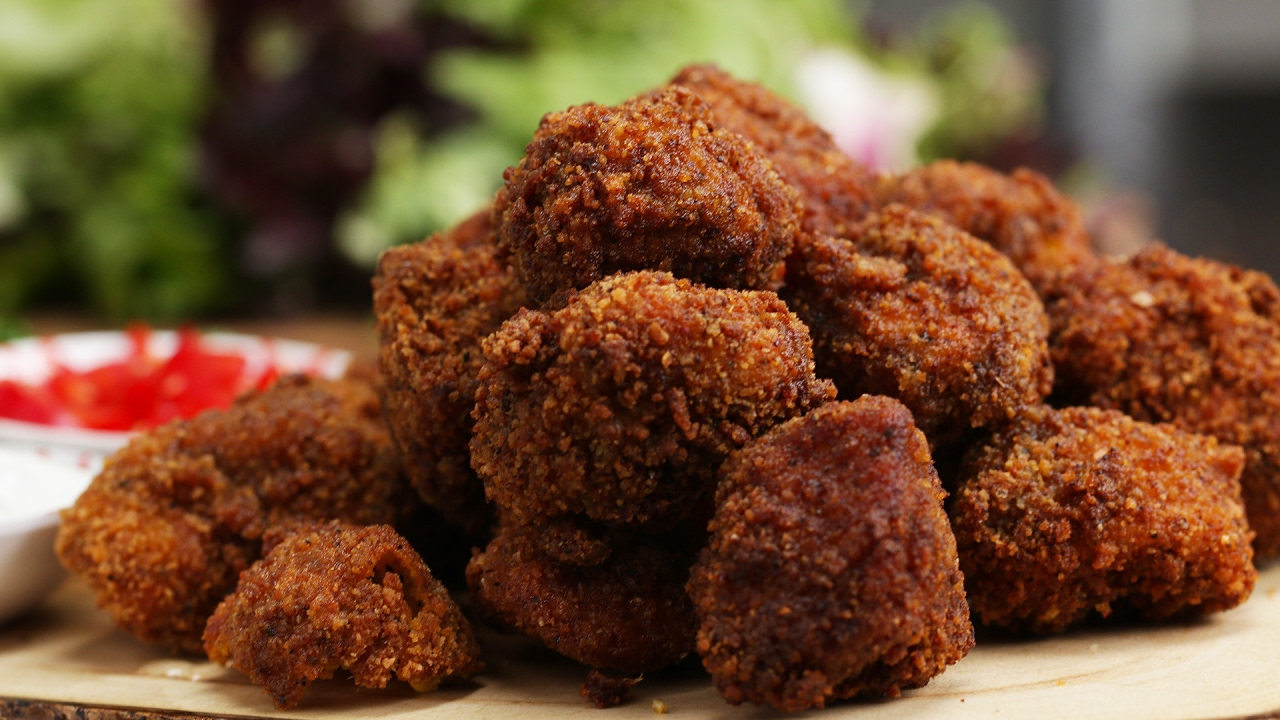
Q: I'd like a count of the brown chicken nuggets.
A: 12